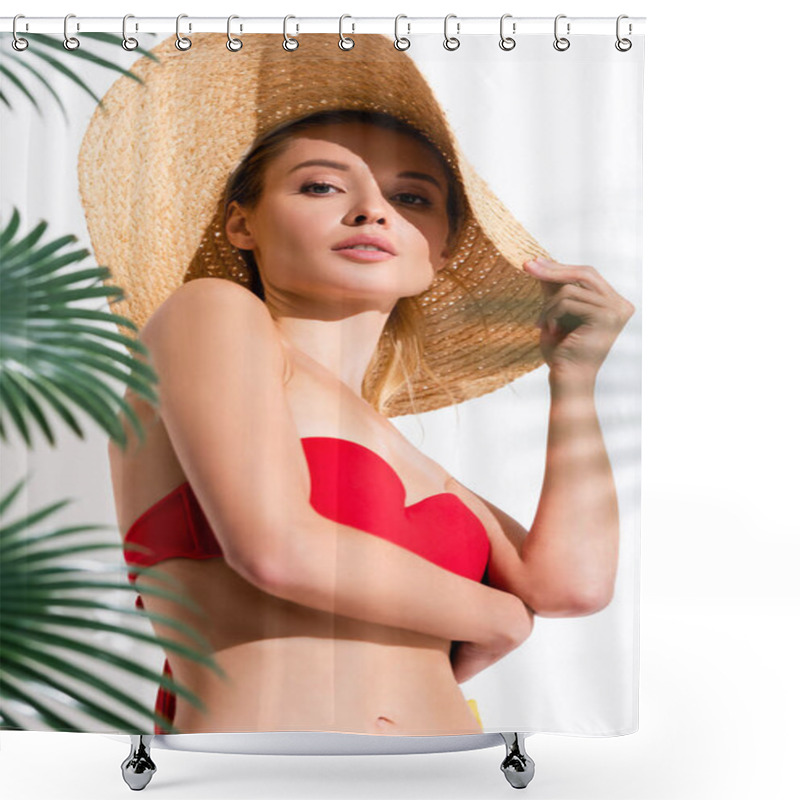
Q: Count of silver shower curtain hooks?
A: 12